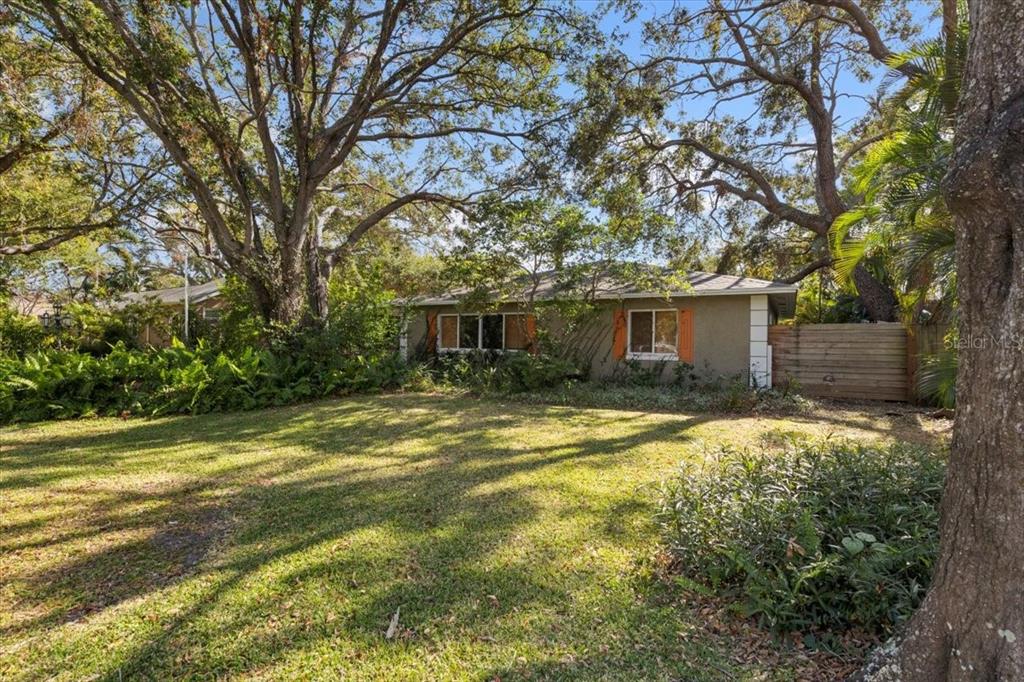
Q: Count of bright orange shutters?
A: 4